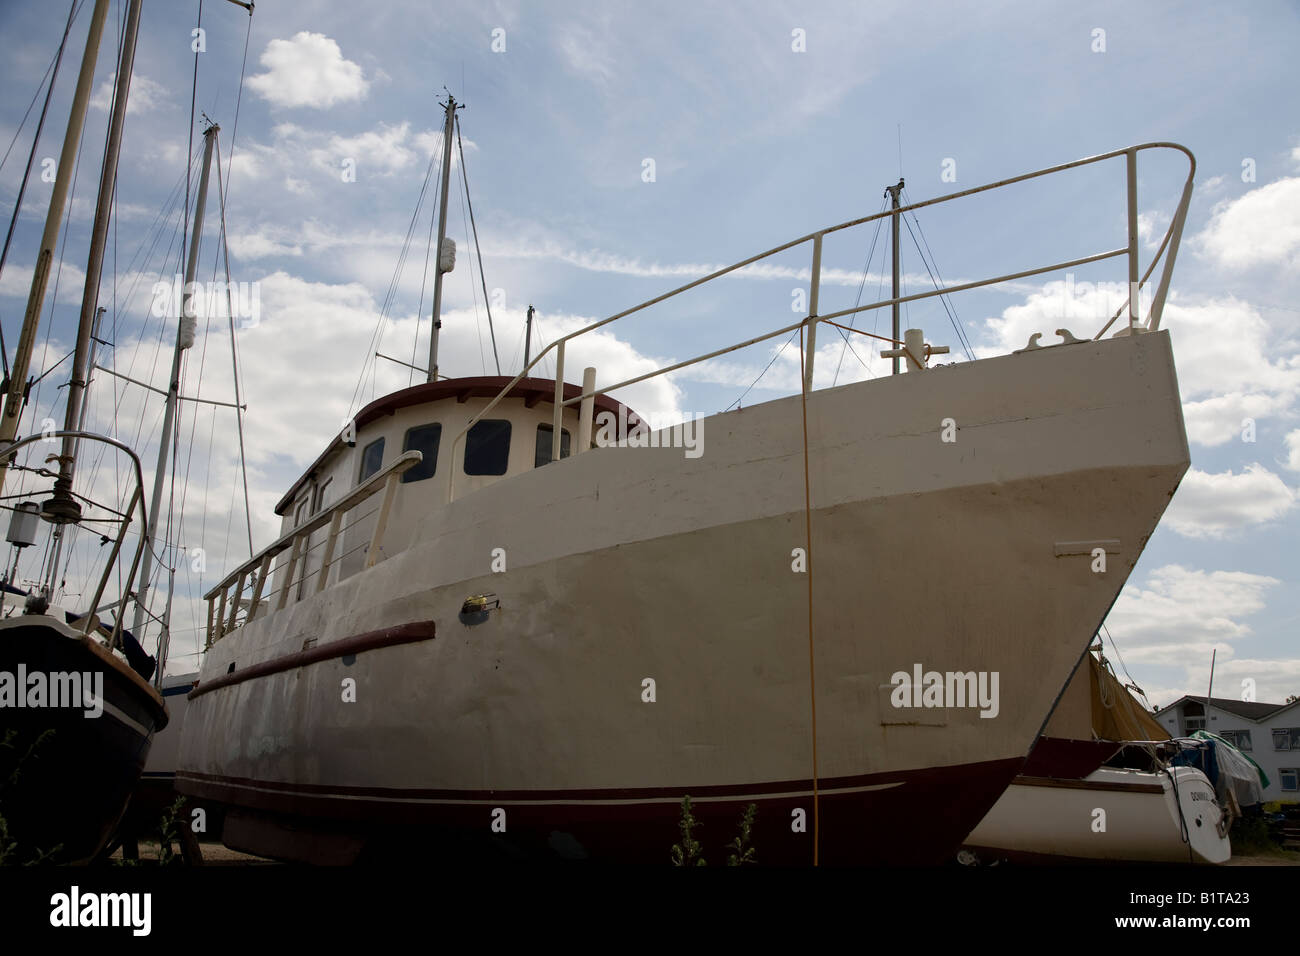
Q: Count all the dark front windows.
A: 4